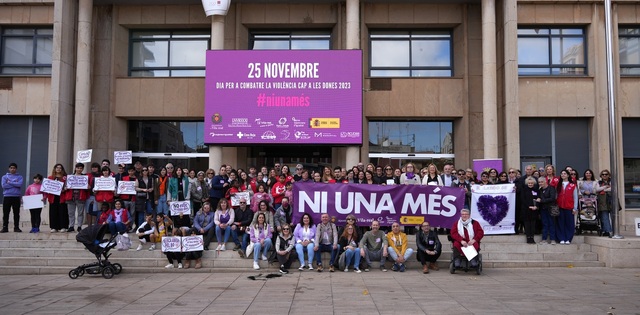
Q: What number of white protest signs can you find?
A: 11